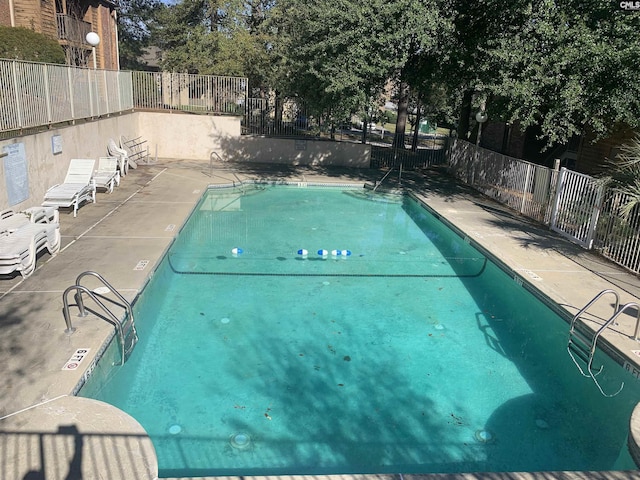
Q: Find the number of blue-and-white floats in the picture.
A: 5